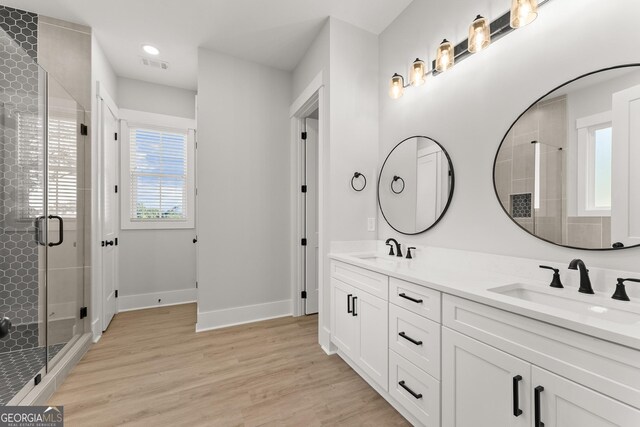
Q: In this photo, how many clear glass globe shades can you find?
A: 5